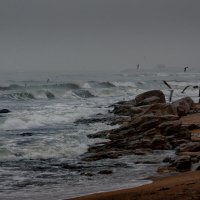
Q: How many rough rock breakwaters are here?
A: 1